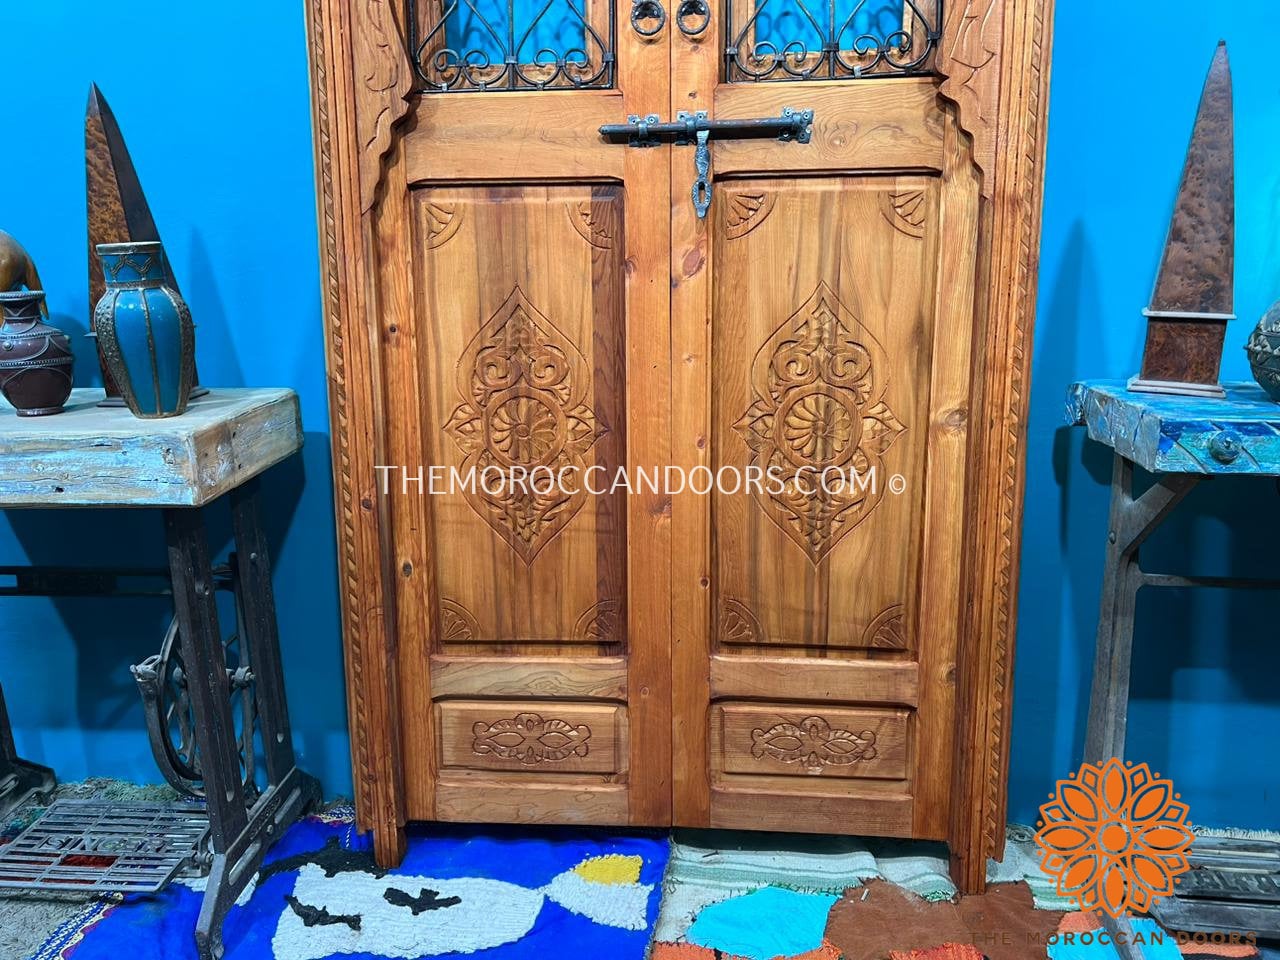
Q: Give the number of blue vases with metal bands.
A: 1